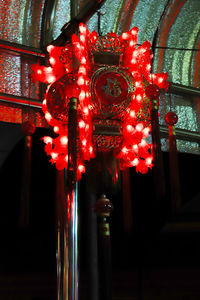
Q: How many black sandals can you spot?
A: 0